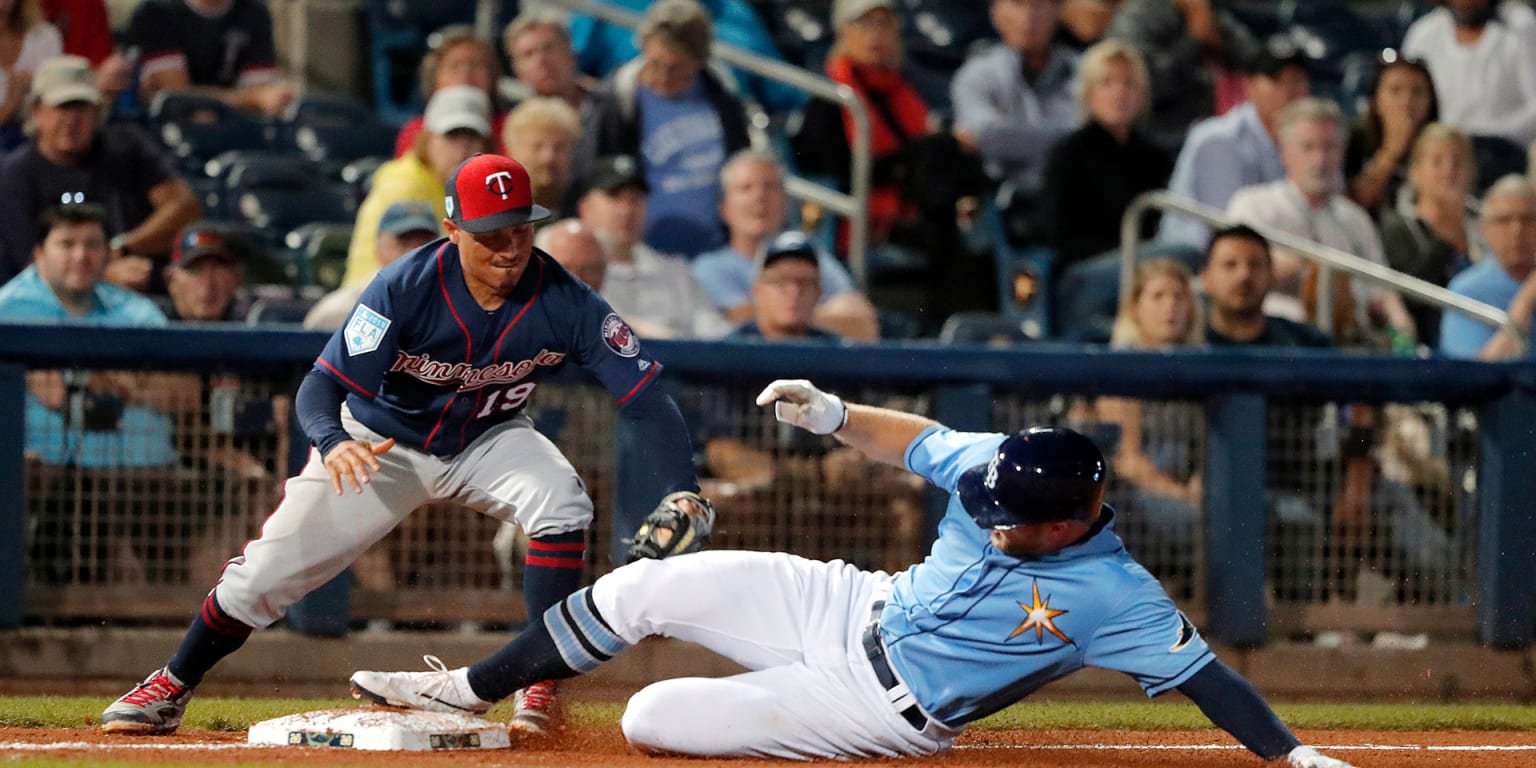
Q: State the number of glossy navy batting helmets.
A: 1